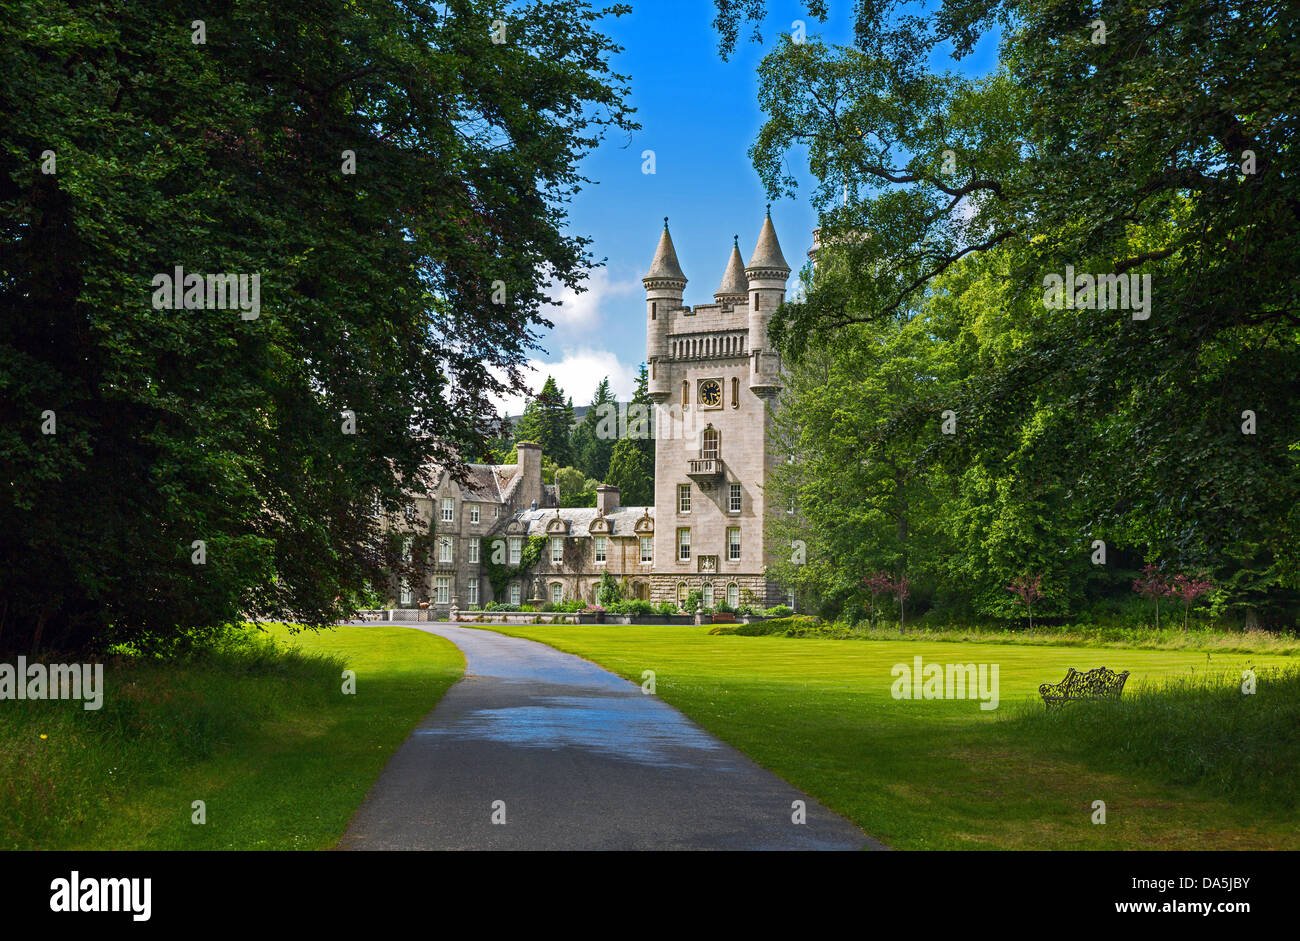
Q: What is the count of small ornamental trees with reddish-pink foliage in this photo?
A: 5